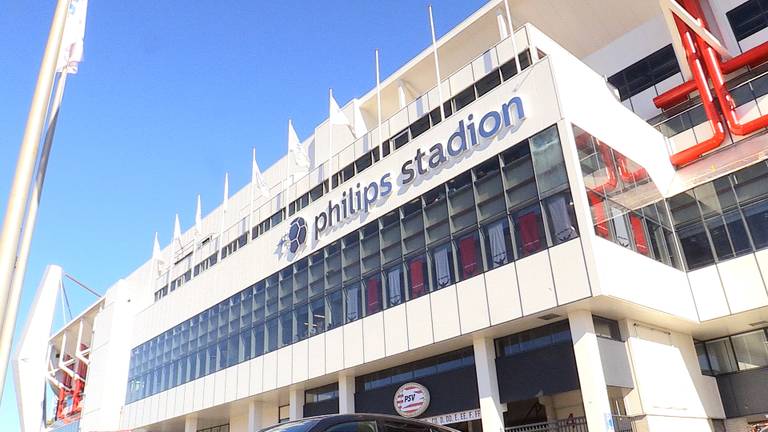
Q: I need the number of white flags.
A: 8